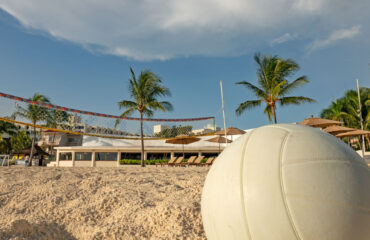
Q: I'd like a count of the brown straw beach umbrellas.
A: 6